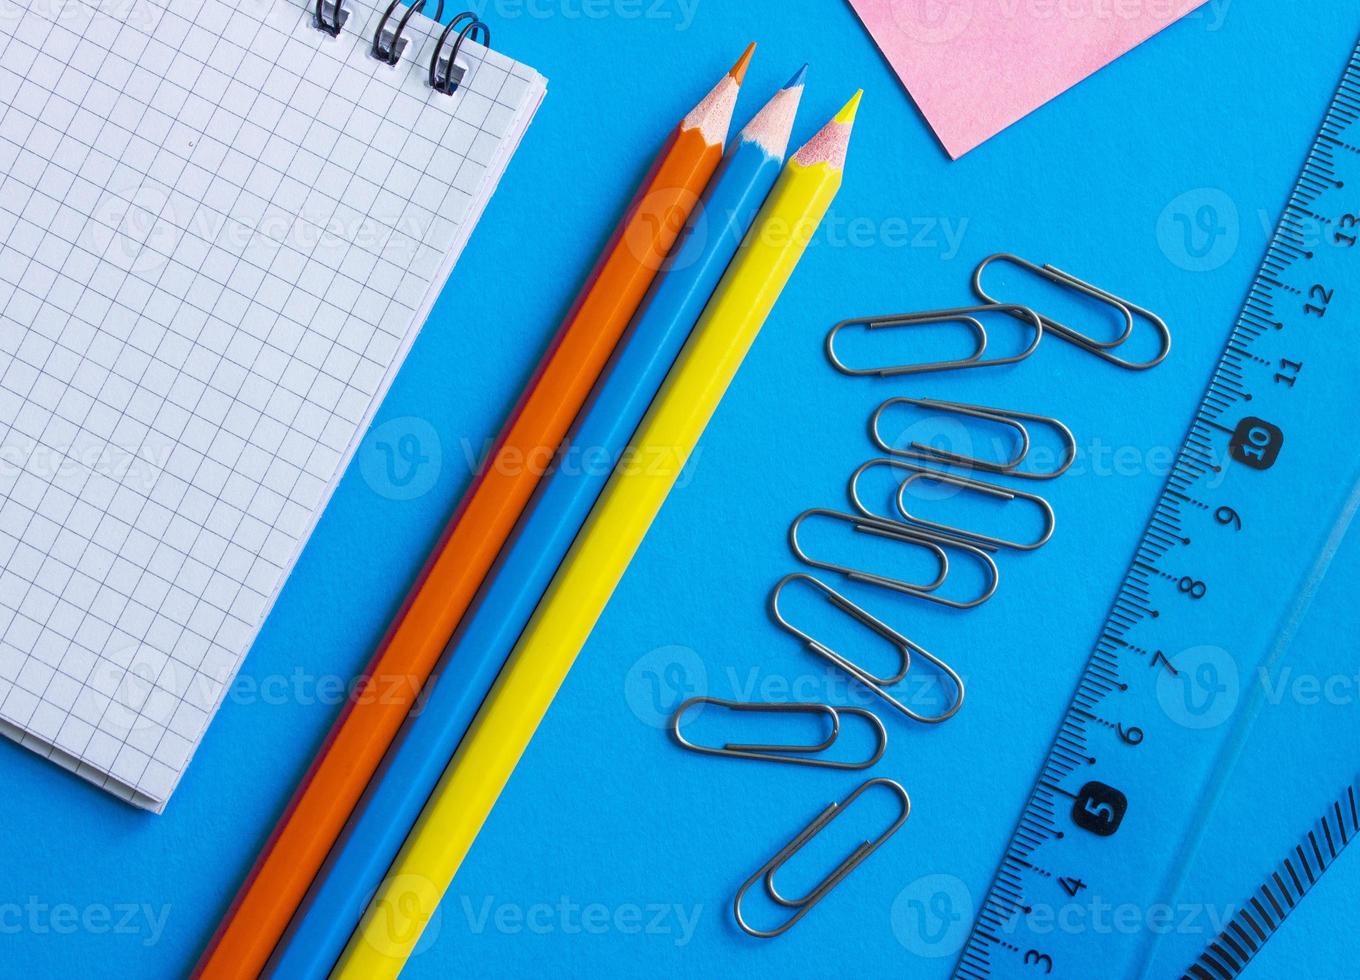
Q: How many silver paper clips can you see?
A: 8